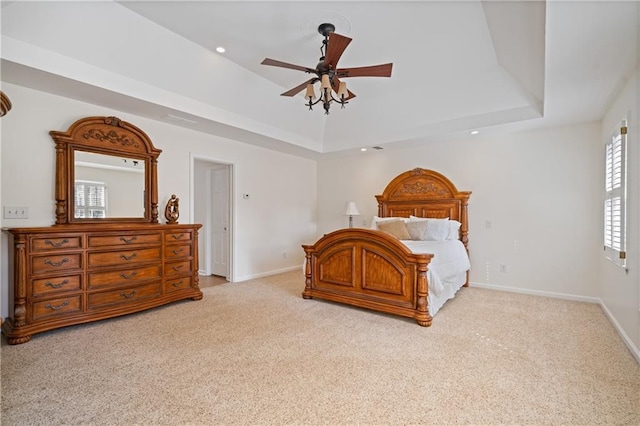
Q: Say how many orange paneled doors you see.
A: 0